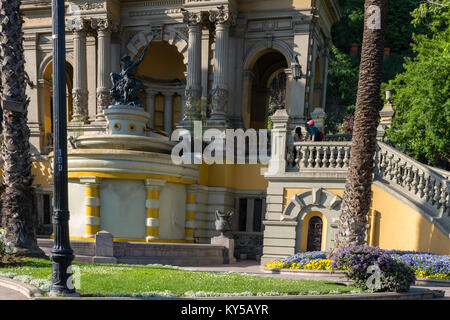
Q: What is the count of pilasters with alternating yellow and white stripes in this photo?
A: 3